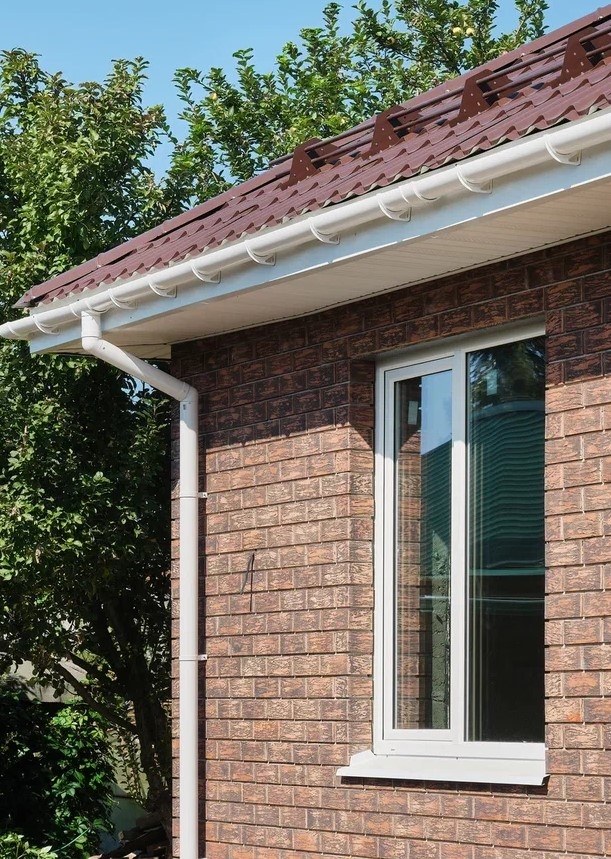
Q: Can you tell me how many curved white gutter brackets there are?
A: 9